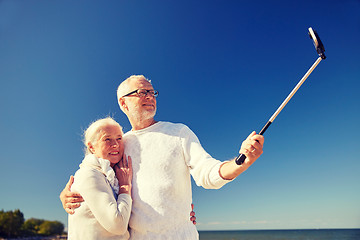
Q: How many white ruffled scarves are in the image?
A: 1